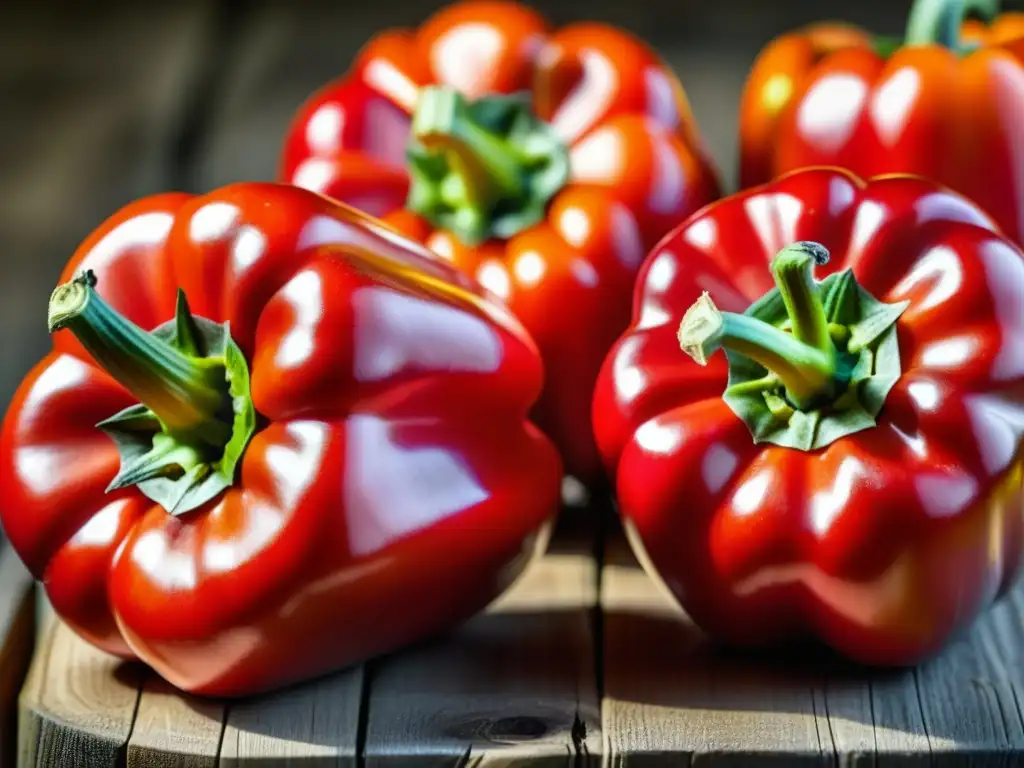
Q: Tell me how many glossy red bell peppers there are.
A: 4